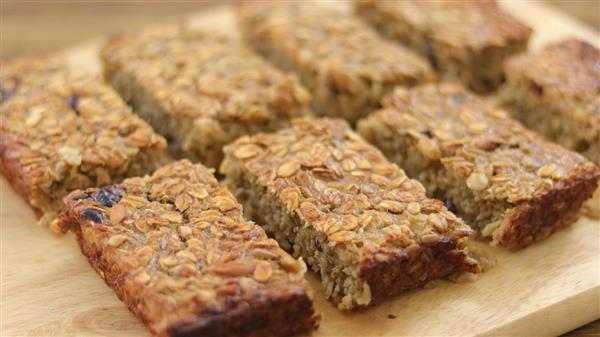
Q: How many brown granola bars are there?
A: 8